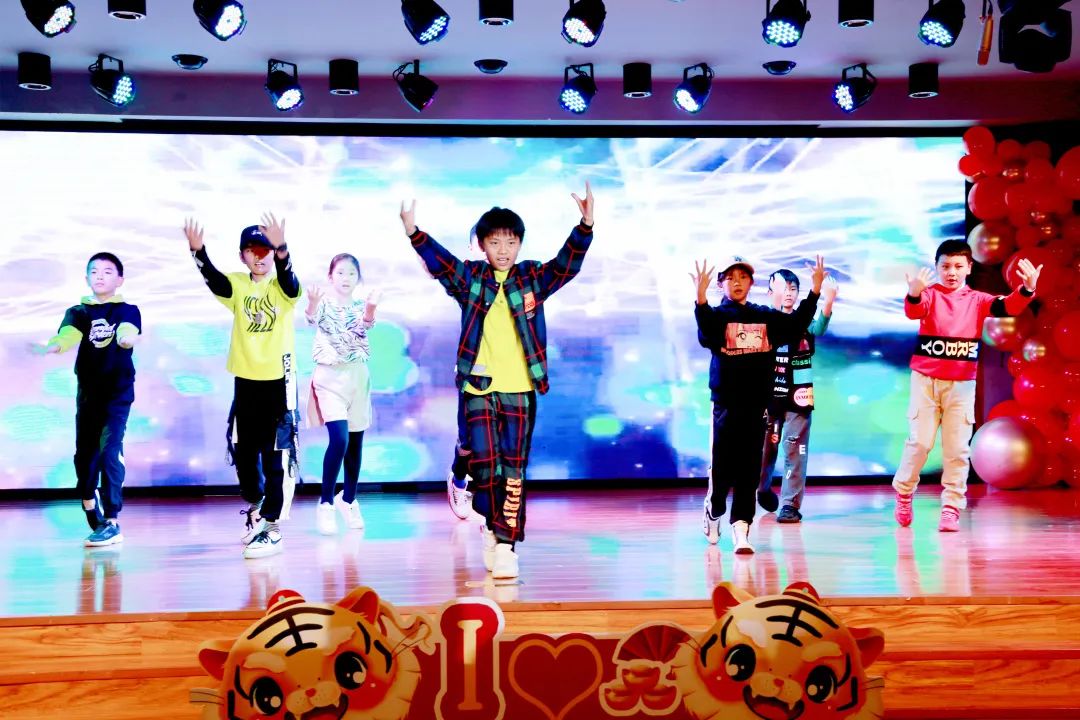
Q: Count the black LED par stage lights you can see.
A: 12